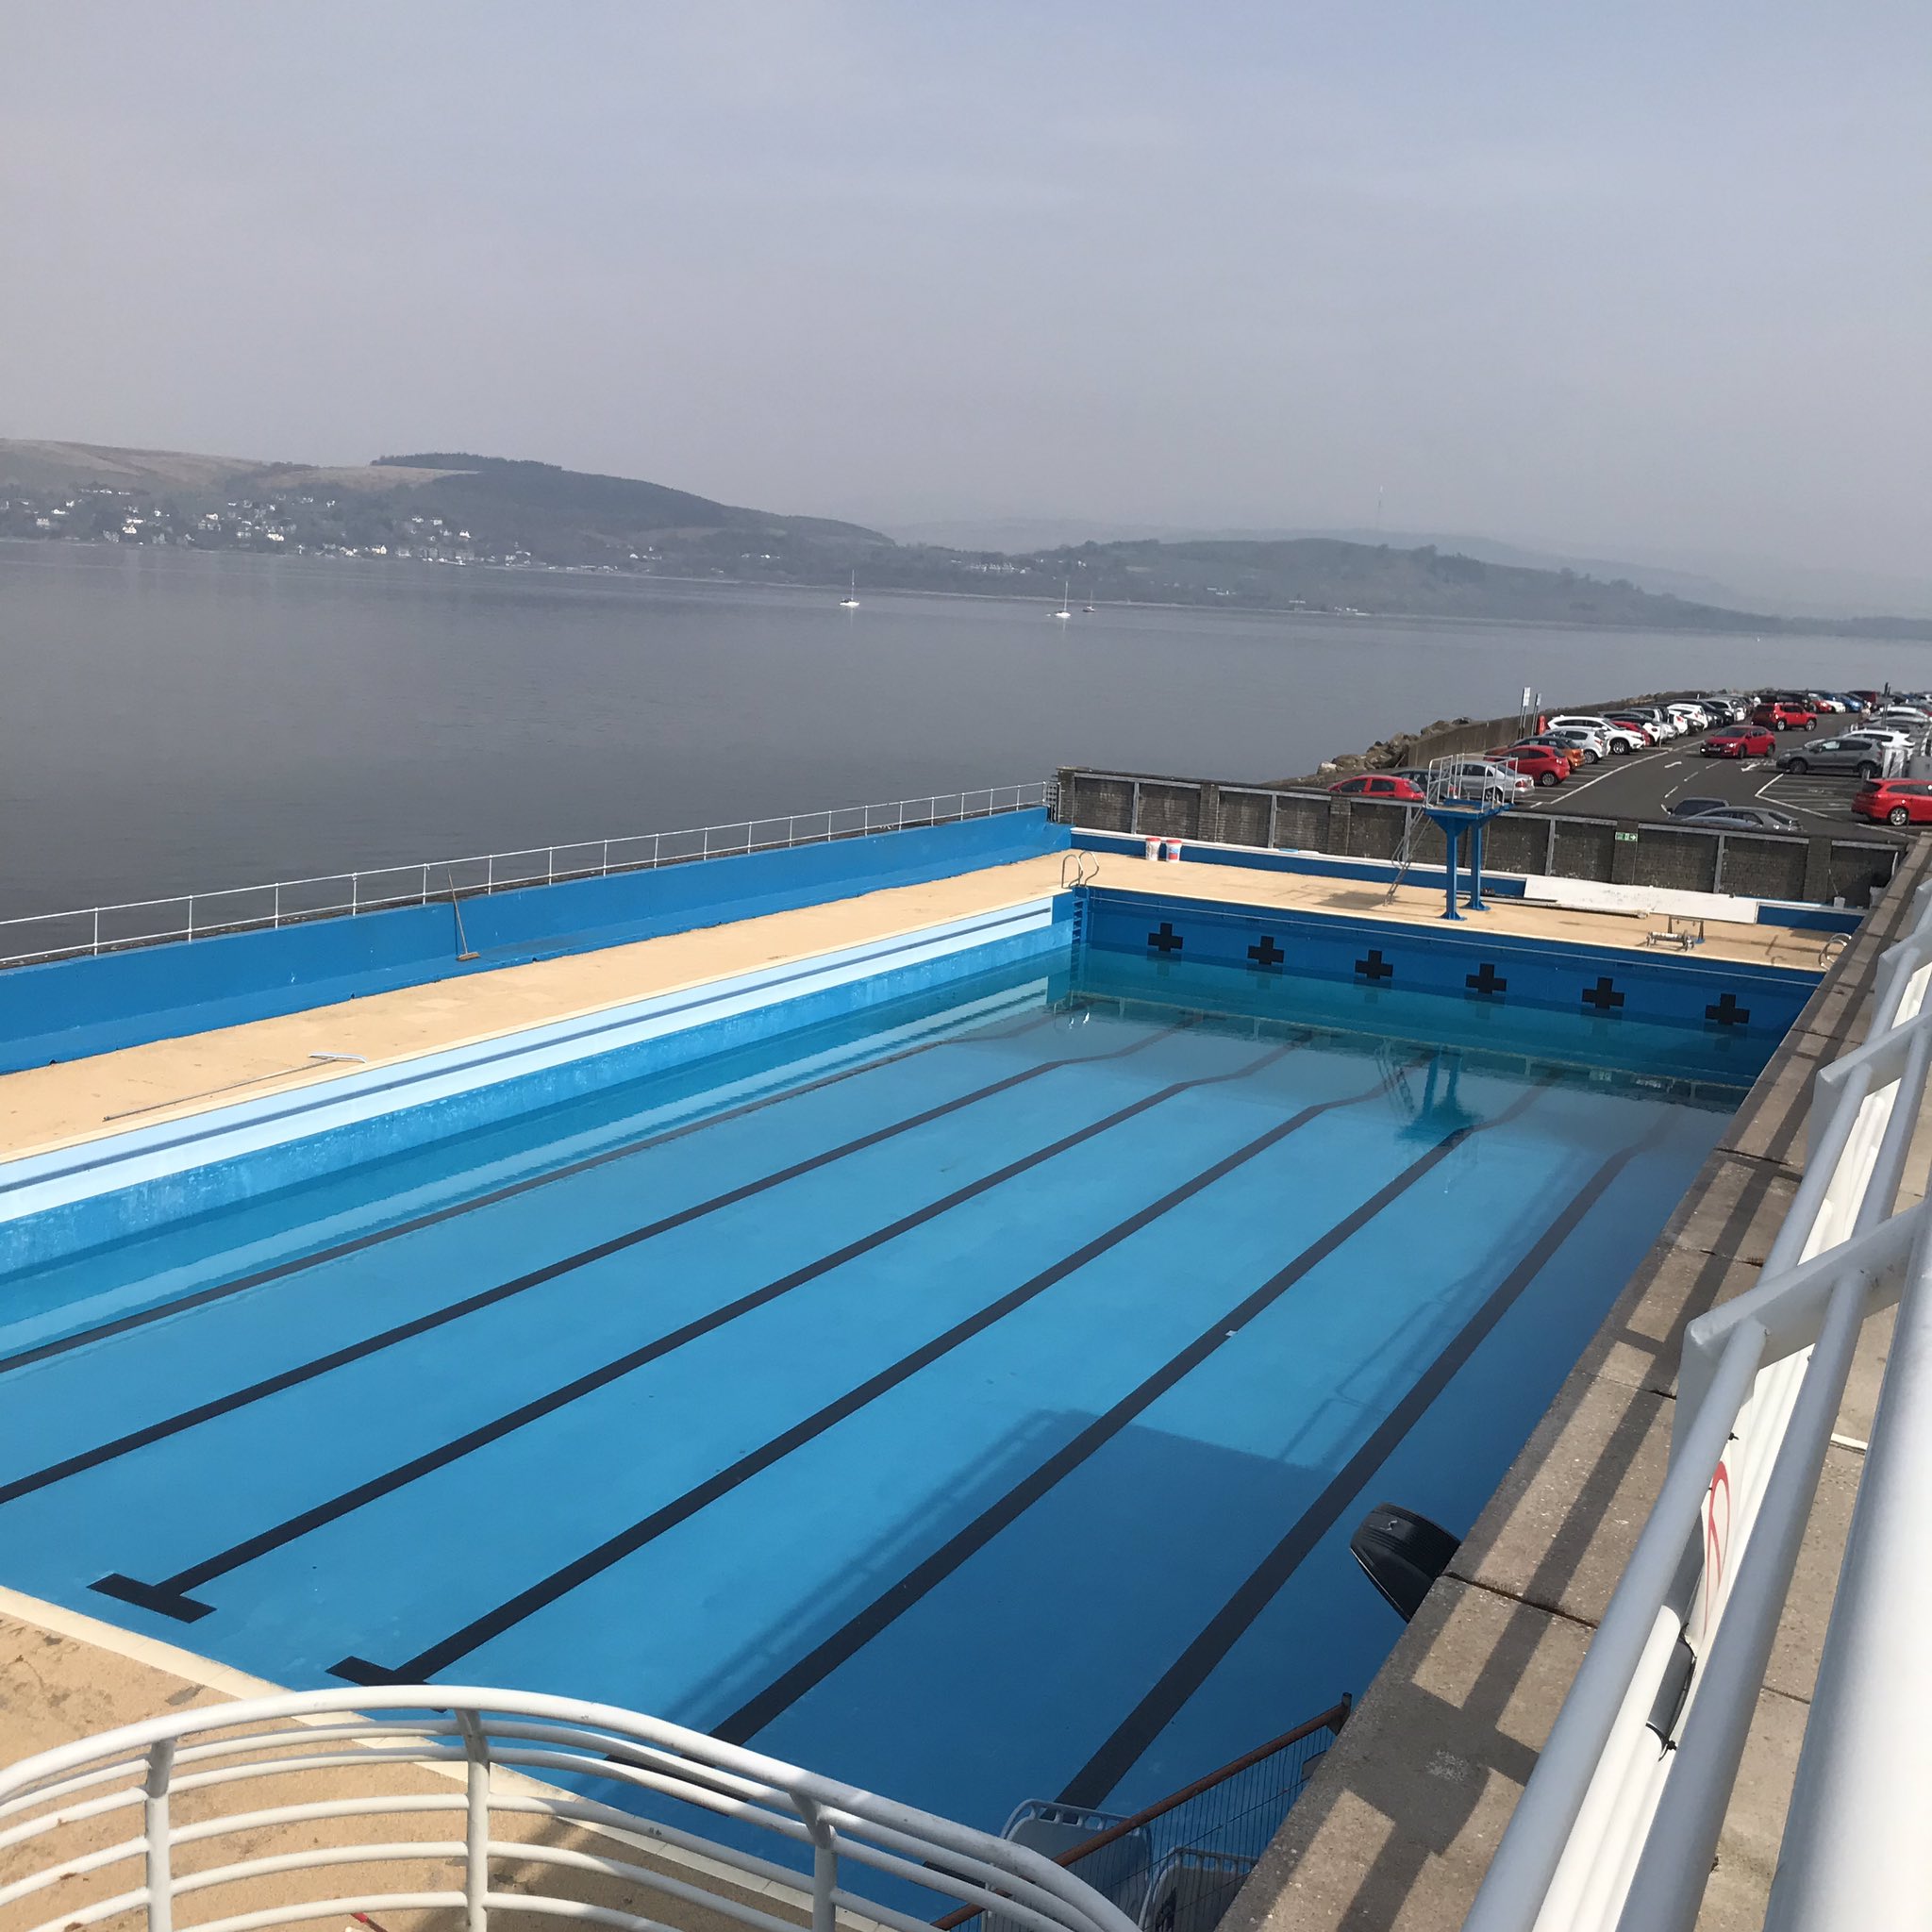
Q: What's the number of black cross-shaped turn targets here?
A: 6